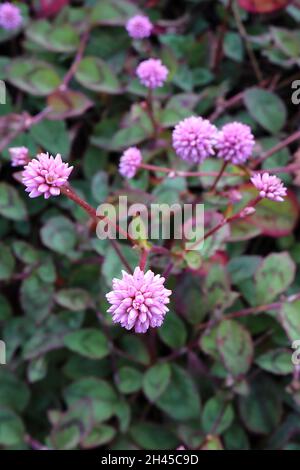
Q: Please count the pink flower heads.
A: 10